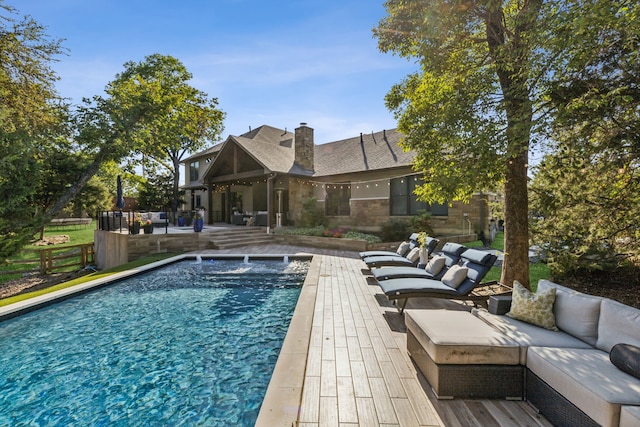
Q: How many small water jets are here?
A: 3